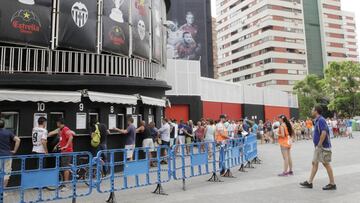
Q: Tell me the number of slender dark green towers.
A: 1